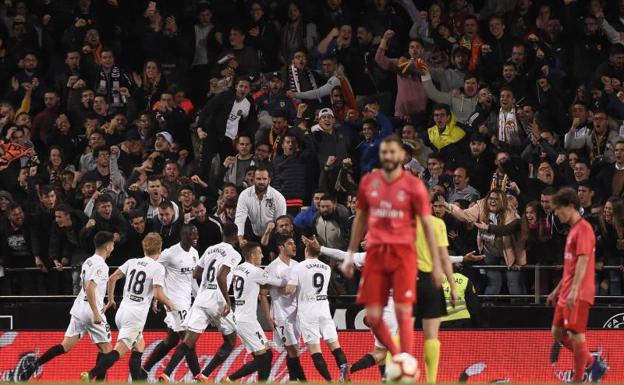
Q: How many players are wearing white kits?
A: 8